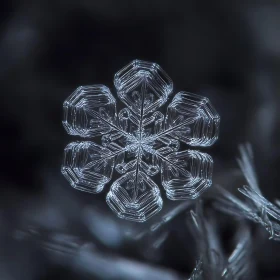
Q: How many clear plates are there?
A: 6